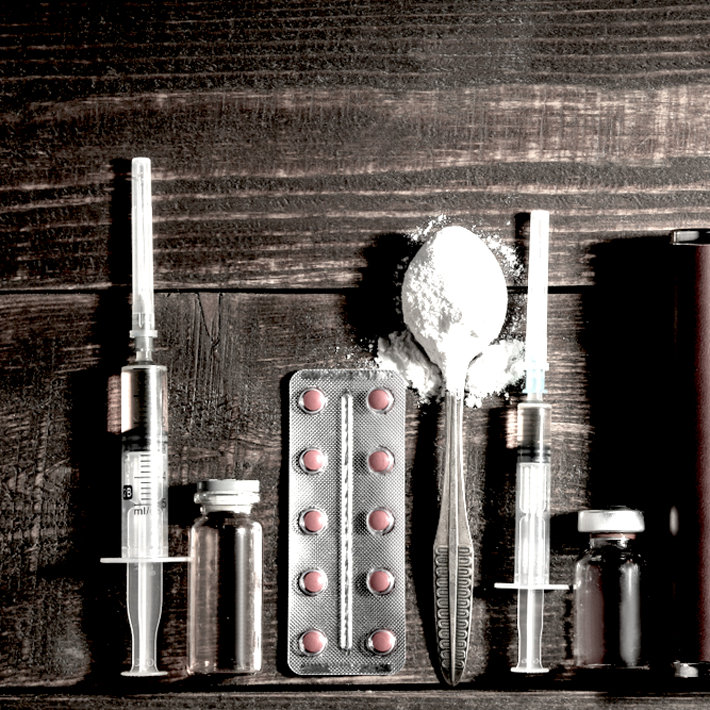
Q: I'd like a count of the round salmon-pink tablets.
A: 10